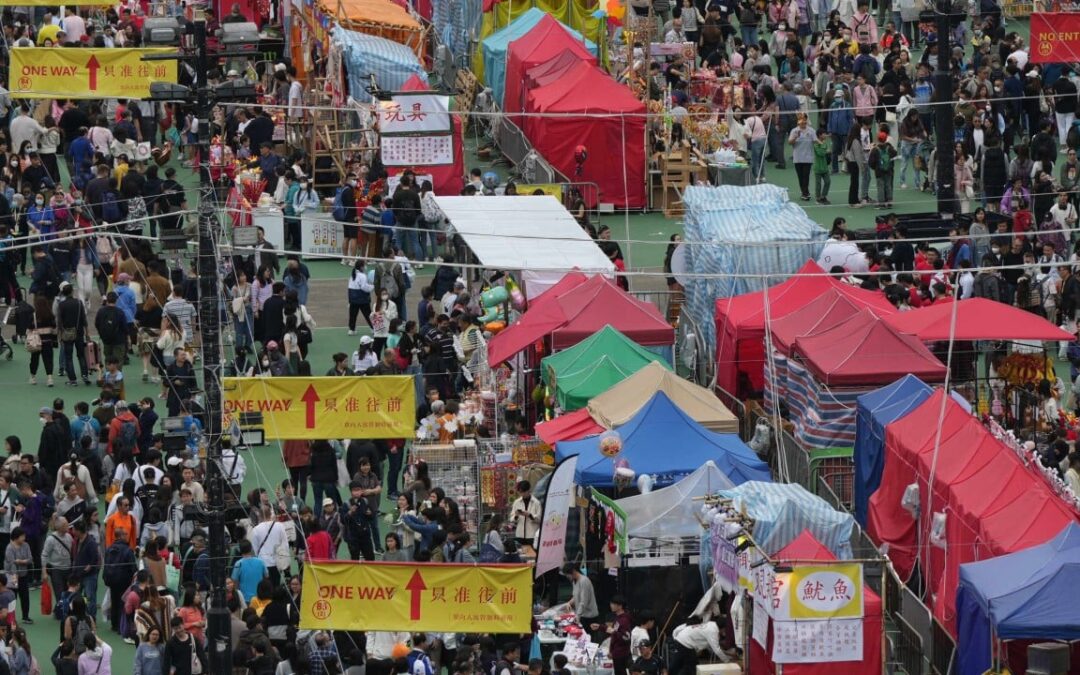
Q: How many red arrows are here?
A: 3